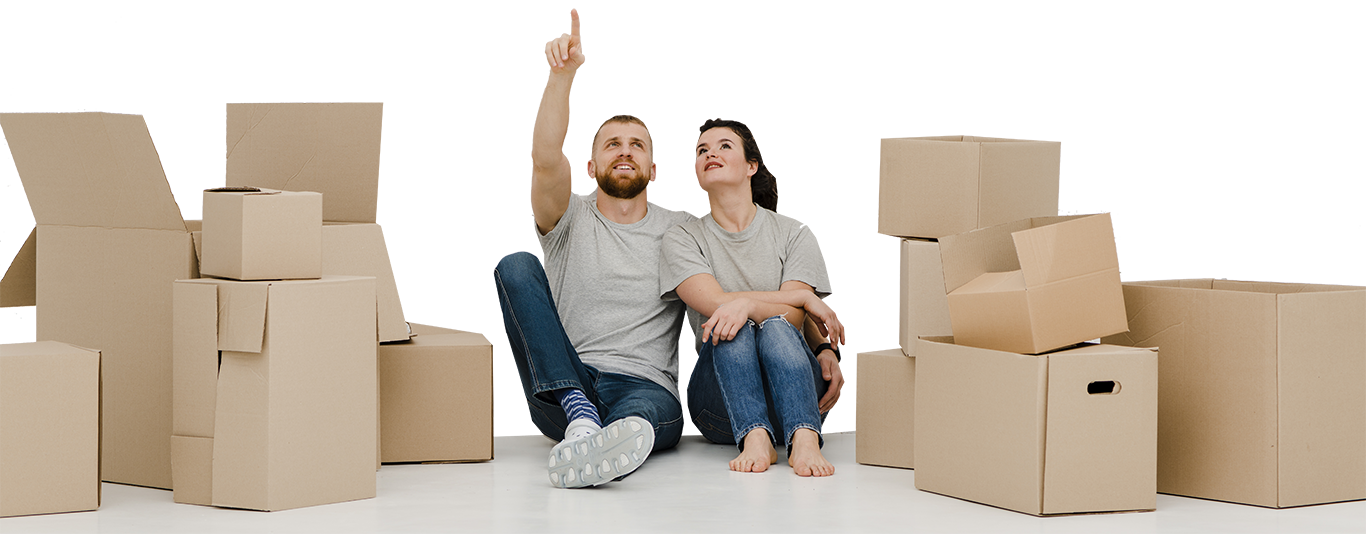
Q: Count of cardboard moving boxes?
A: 12